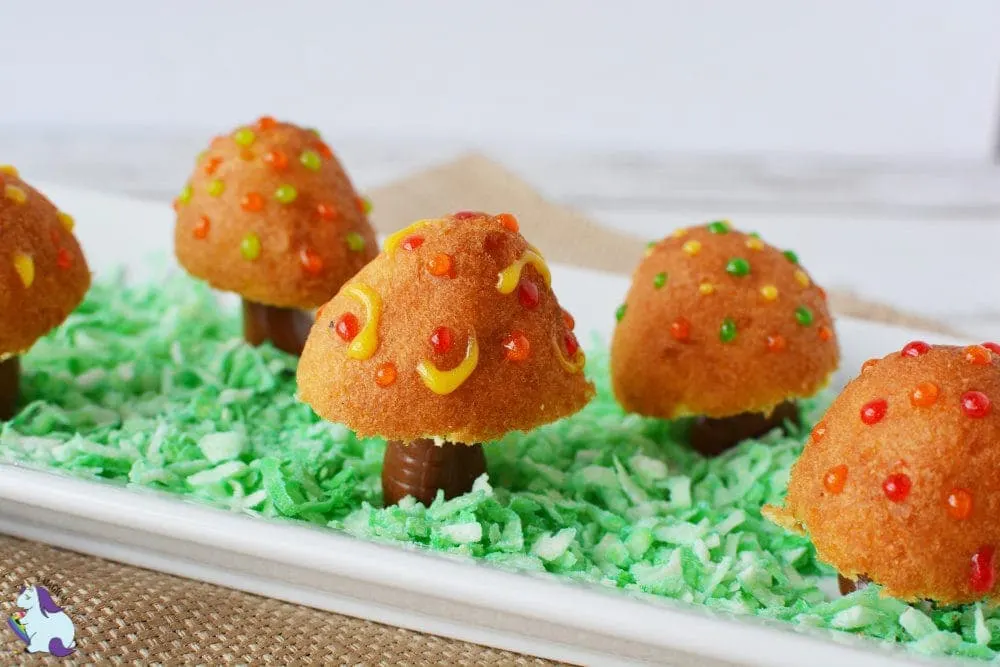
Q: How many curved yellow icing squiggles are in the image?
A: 5